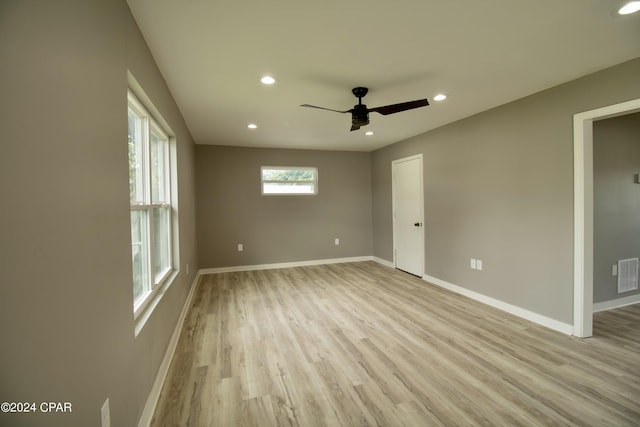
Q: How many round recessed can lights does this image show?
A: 5